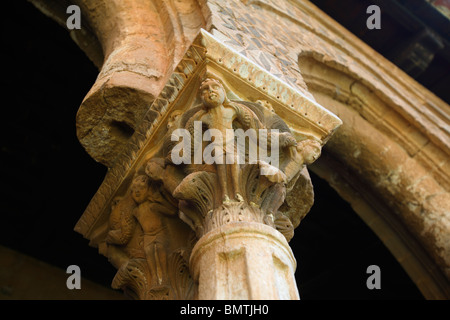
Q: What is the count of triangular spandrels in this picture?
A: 1